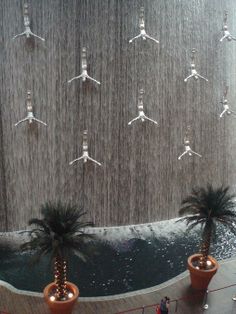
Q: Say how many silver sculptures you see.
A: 10